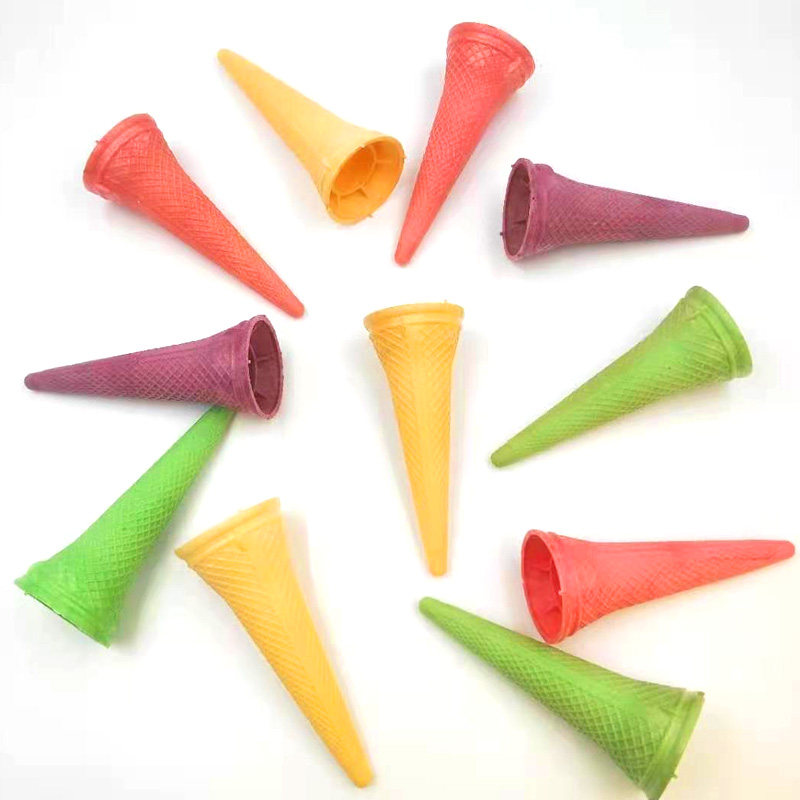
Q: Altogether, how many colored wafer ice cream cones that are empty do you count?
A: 11